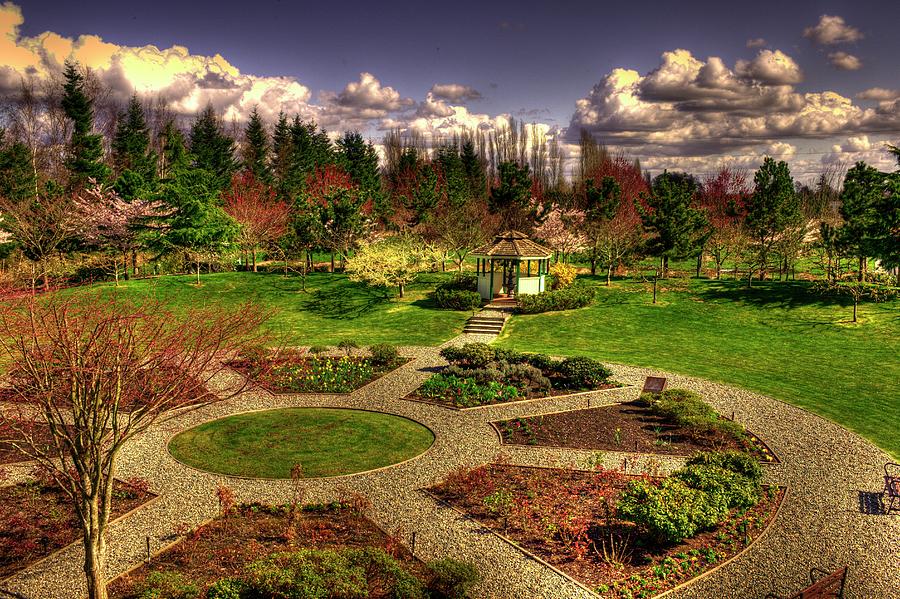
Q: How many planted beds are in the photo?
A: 8